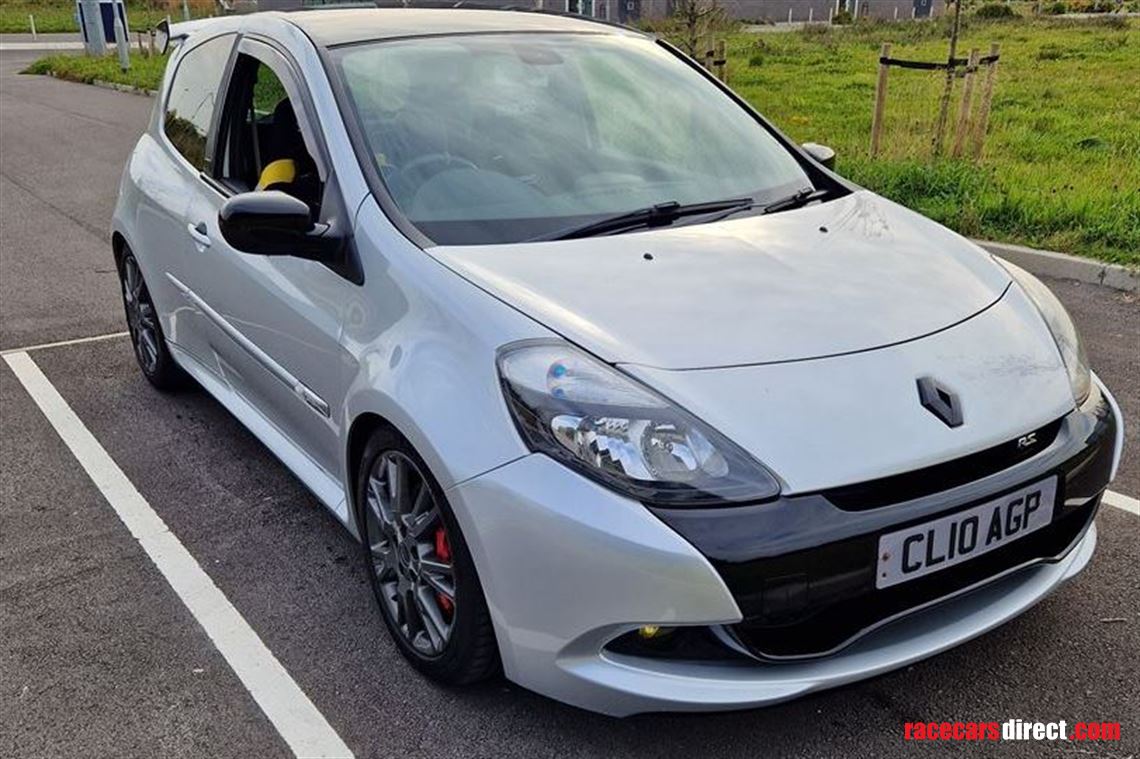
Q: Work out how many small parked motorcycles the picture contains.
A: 0